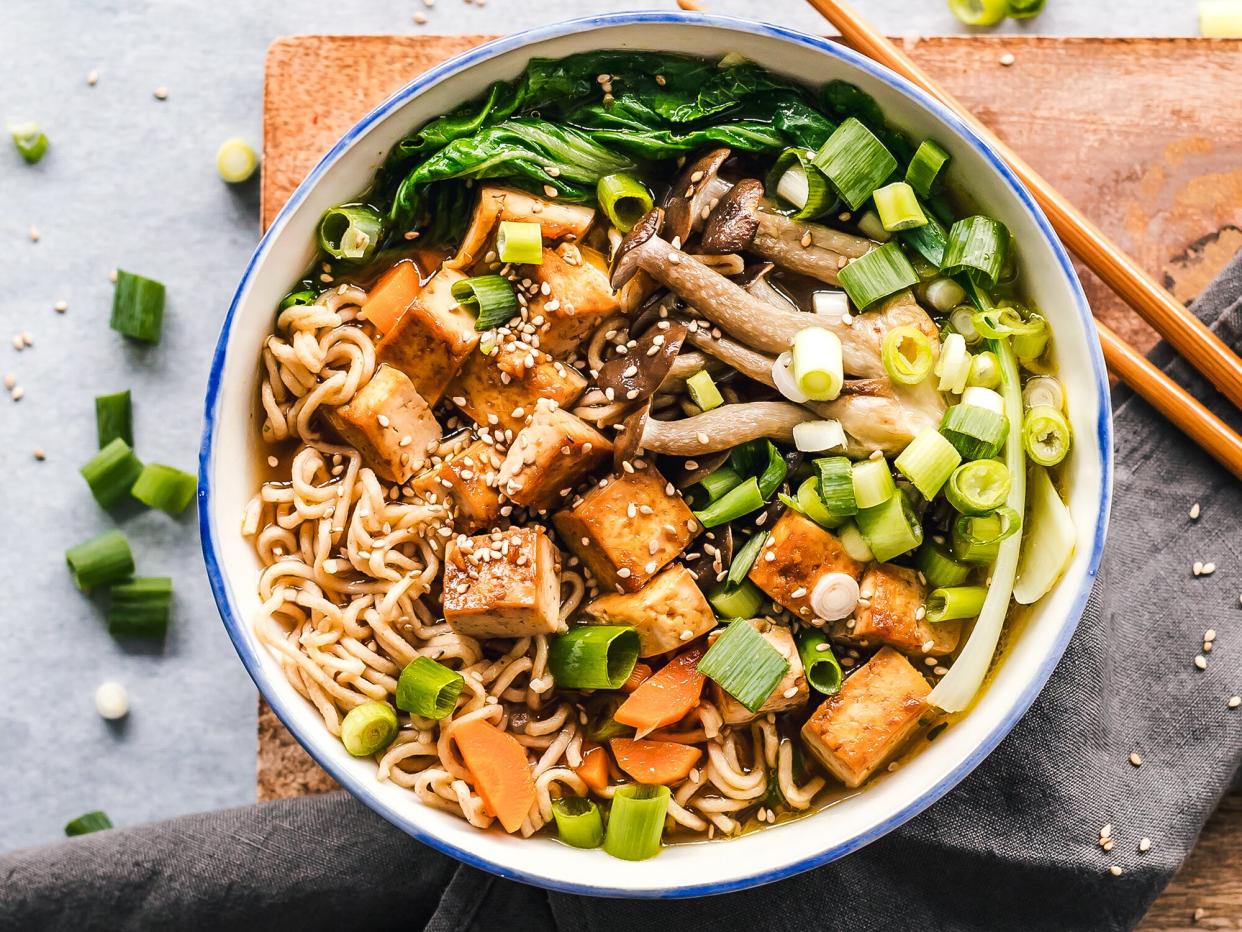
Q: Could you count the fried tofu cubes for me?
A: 14